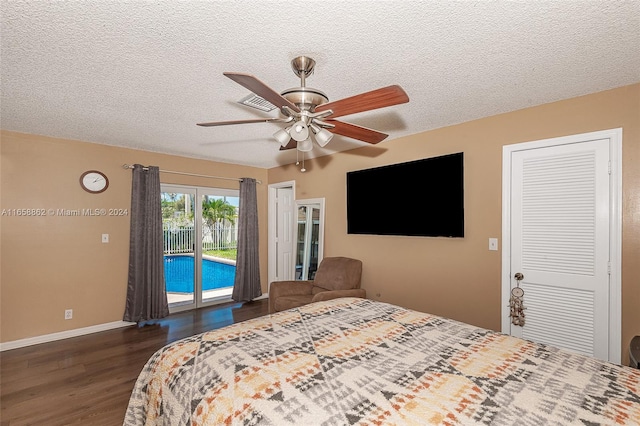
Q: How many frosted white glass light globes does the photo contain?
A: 4